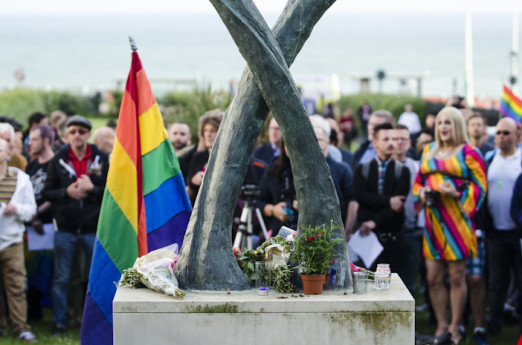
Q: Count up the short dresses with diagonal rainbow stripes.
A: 1